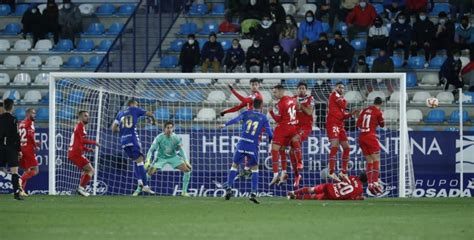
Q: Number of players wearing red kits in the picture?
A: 8